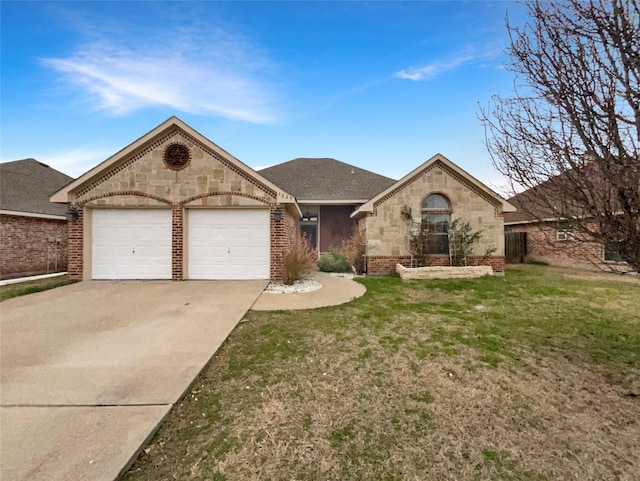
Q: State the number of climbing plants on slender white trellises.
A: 2